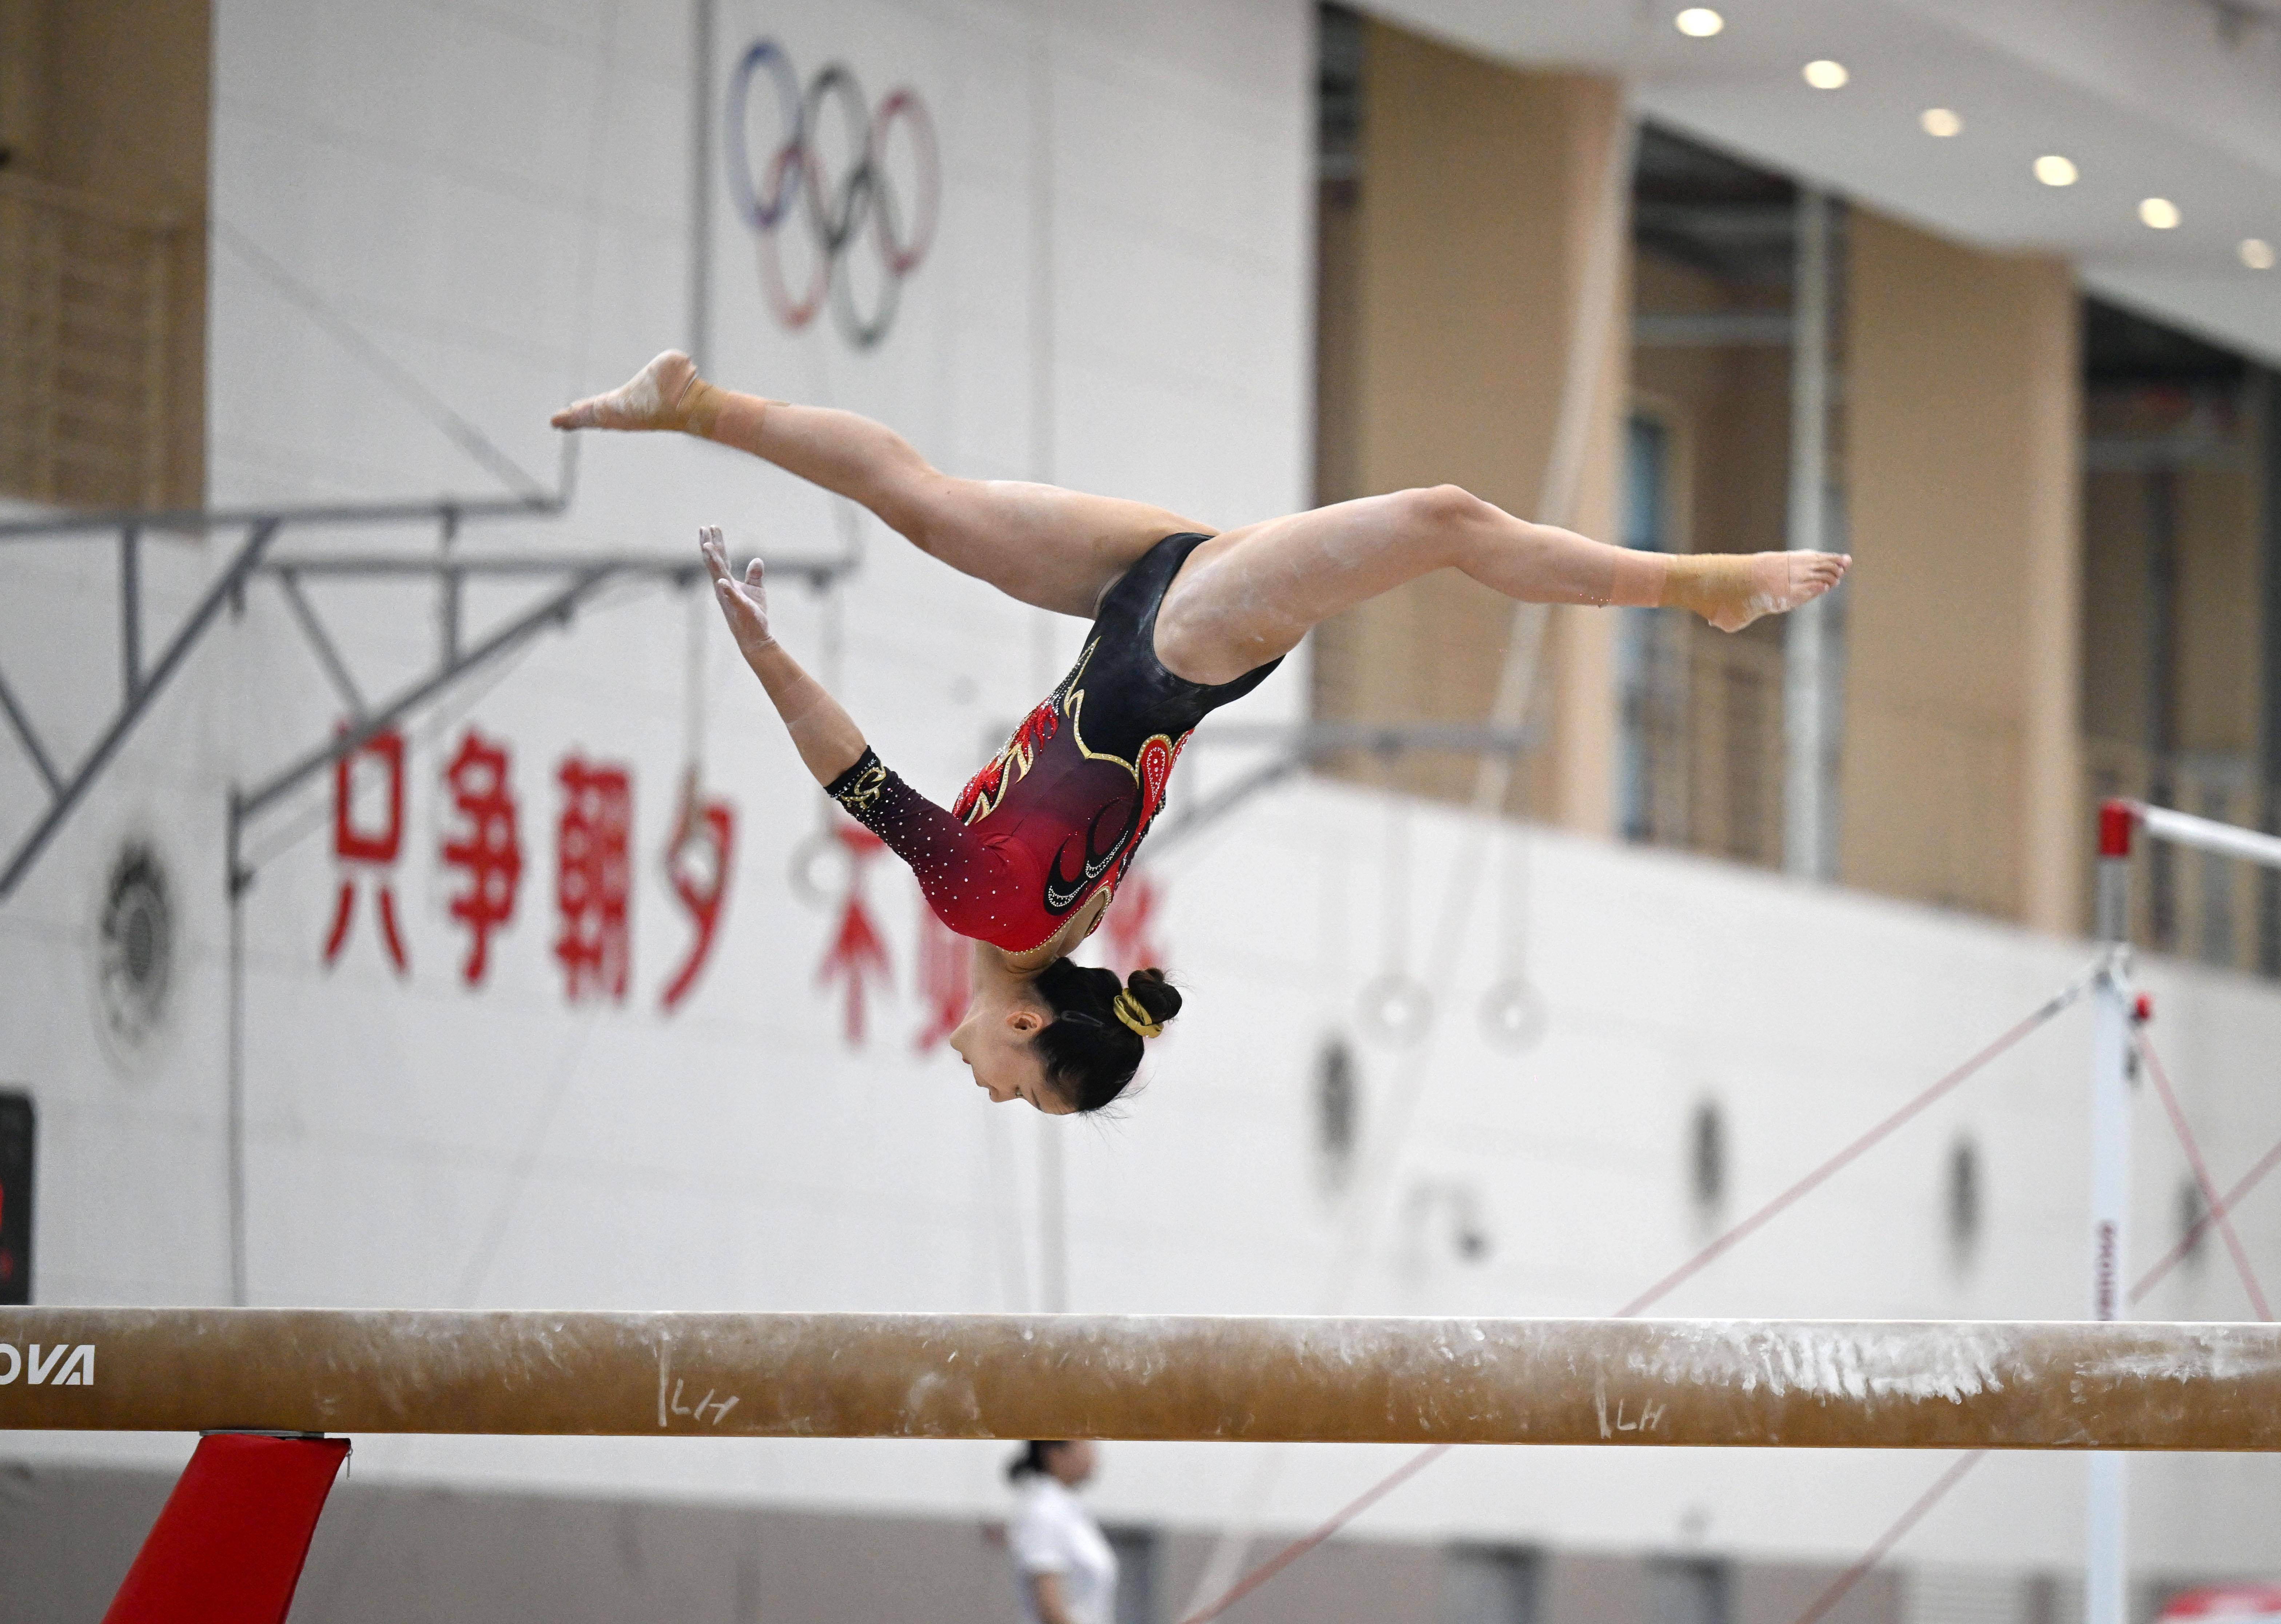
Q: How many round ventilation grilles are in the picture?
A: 5